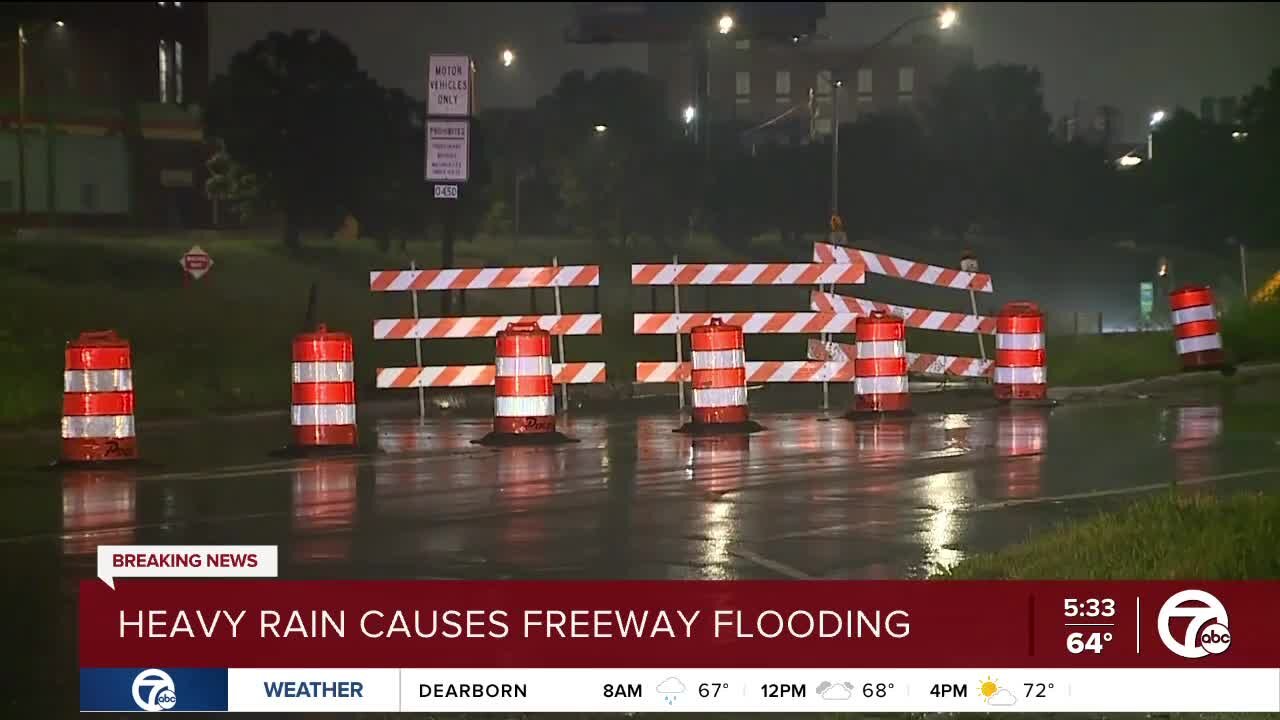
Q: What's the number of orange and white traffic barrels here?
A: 7